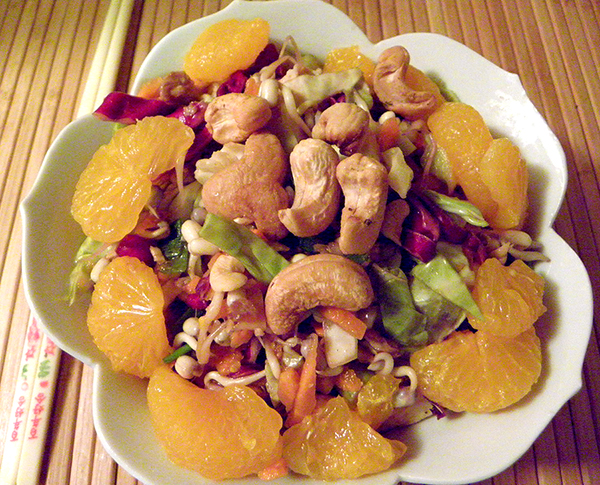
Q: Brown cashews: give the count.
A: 8